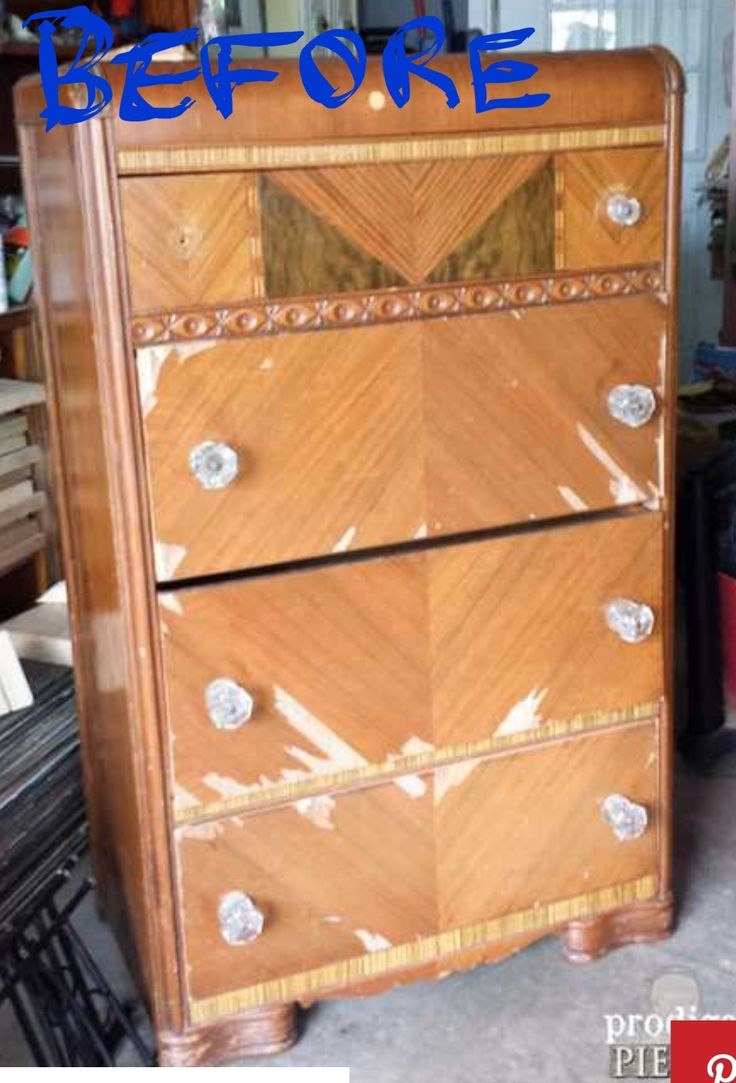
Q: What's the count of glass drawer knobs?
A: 7